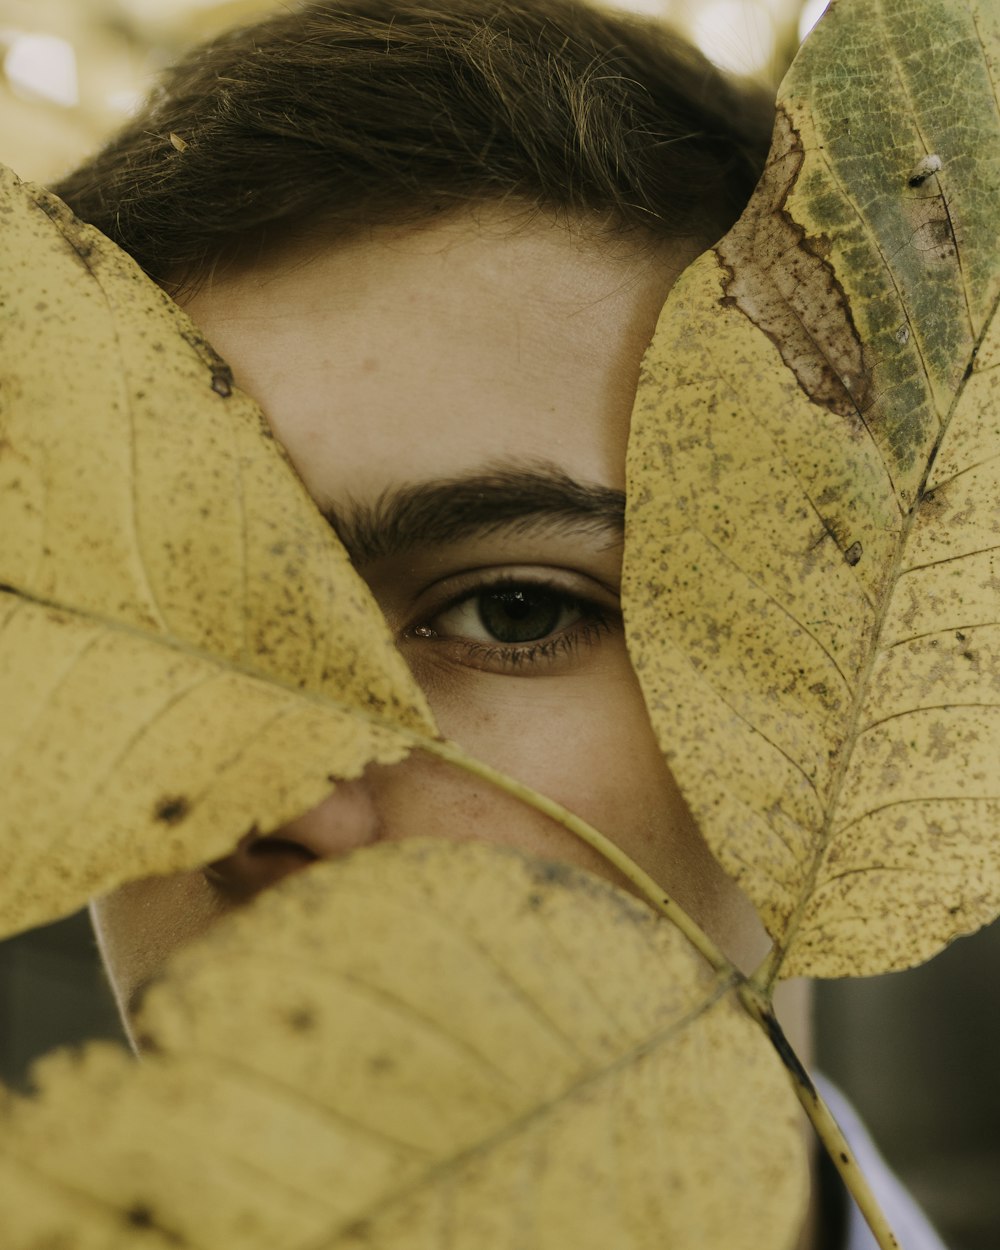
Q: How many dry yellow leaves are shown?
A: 3